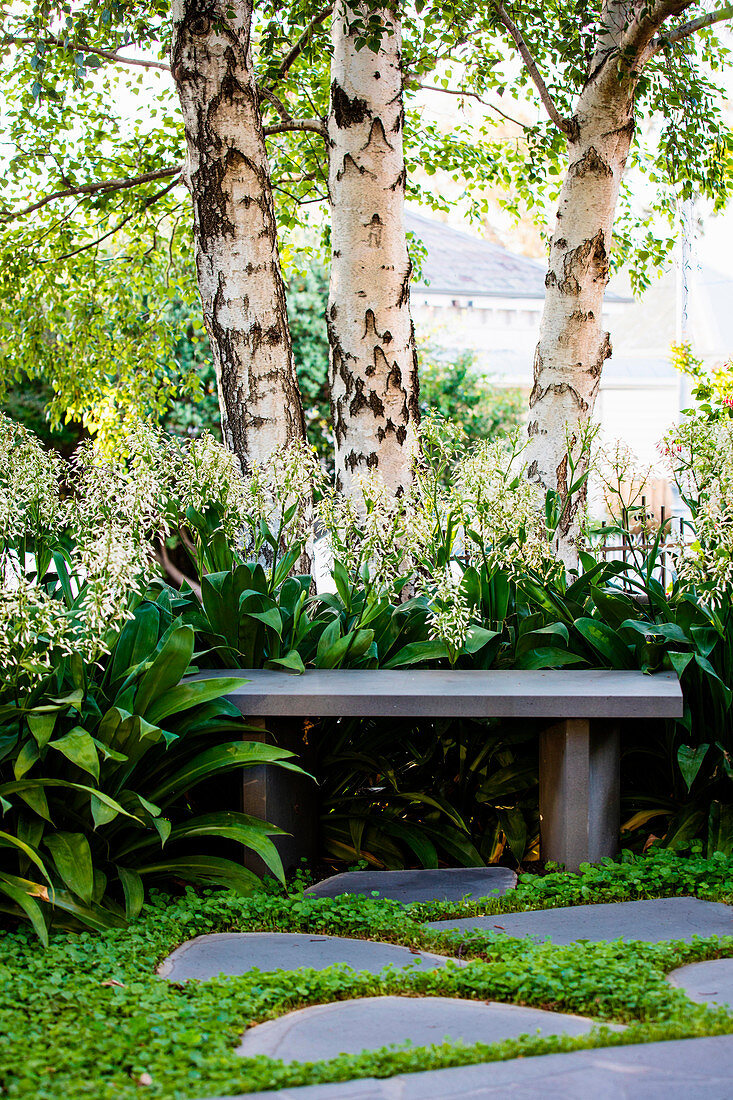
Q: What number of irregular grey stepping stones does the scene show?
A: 5